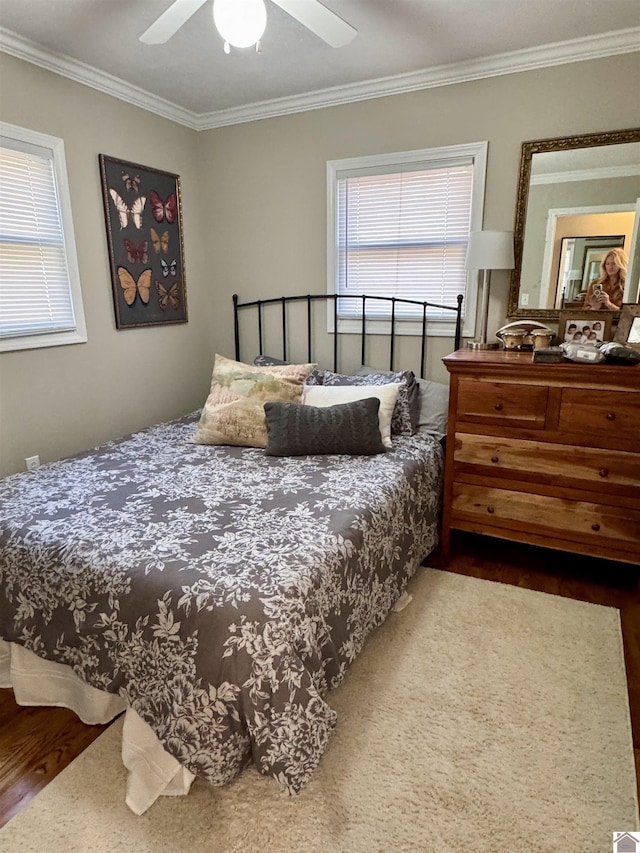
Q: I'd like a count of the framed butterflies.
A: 8